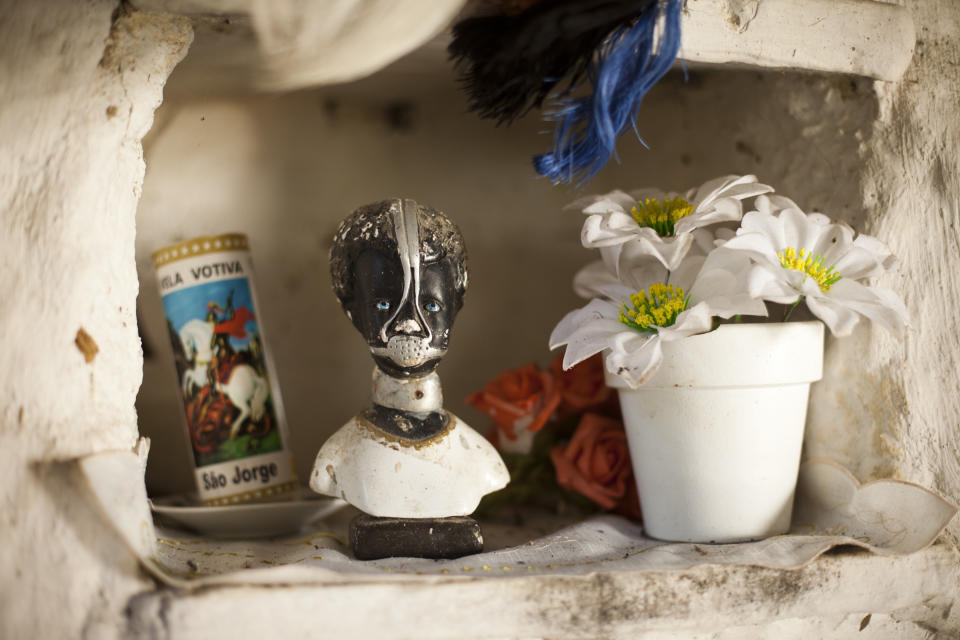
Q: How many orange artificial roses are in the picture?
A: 3